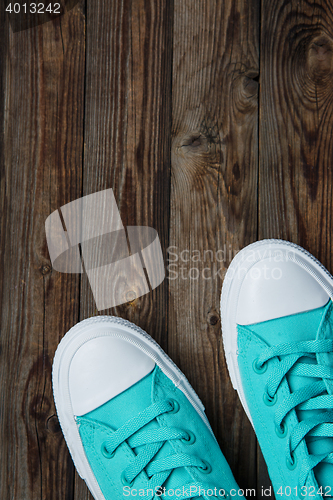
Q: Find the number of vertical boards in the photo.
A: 4